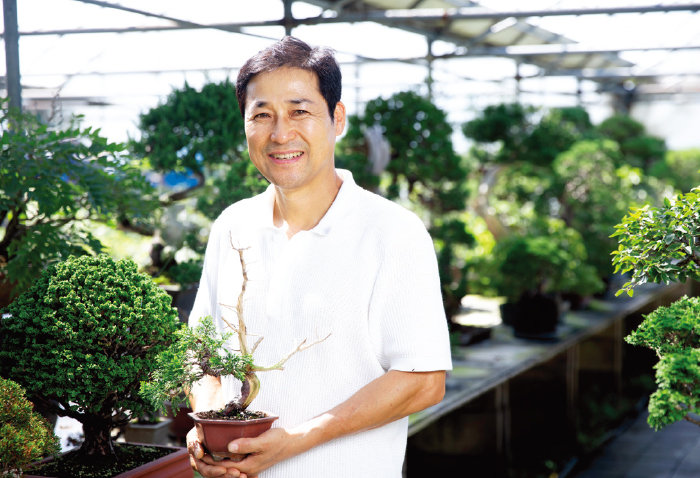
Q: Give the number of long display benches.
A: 1